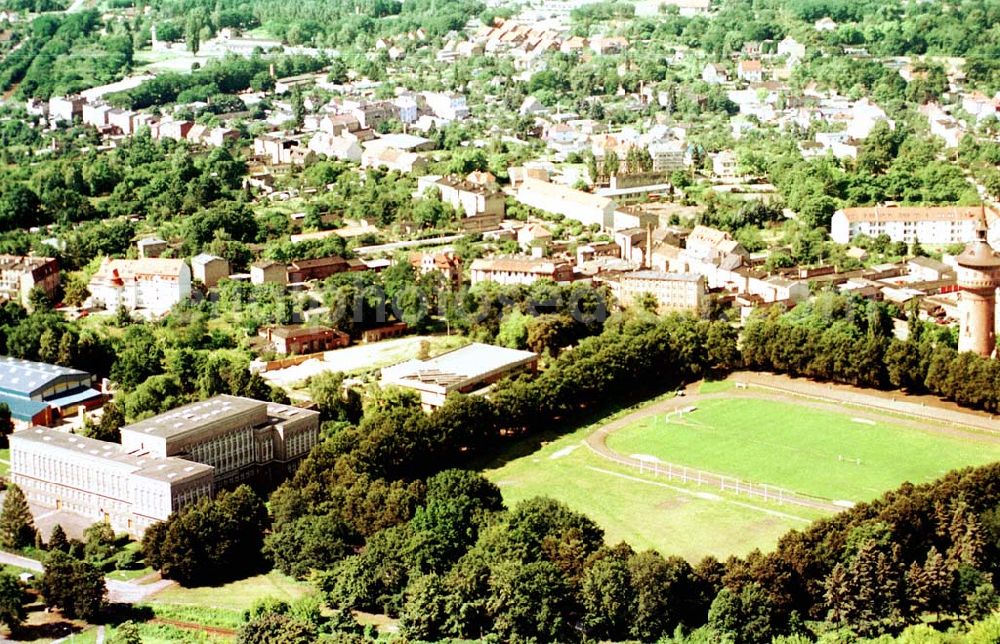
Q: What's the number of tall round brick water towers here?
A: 1